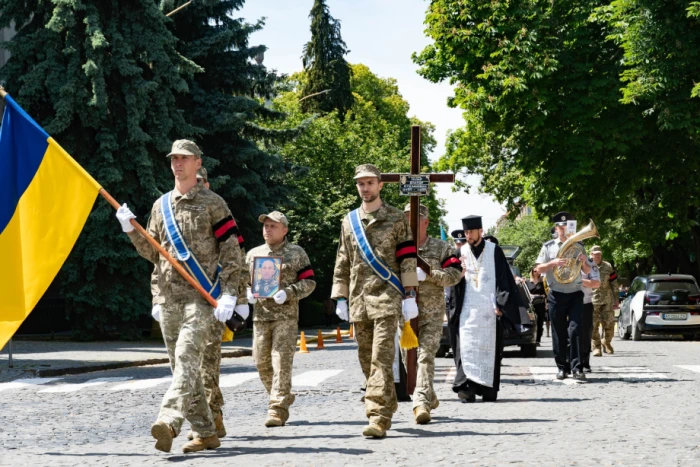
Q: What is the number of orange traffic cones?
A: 4